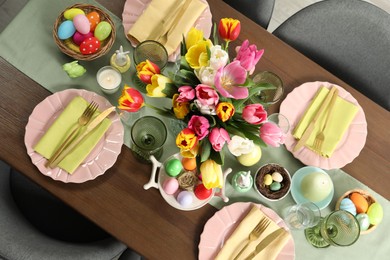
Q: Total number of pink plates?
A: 4